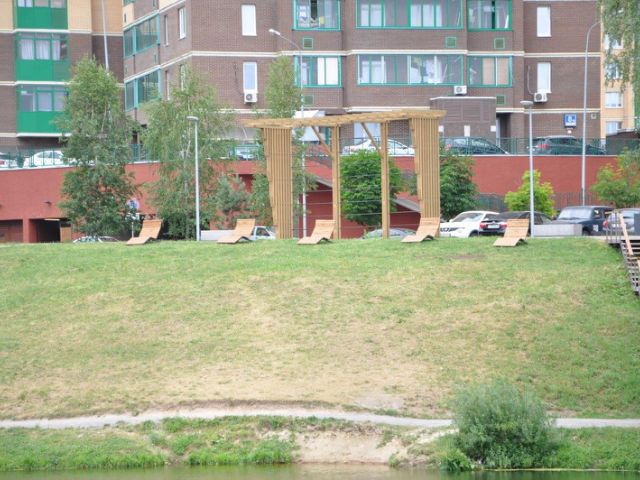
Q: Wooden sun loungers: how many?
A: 5